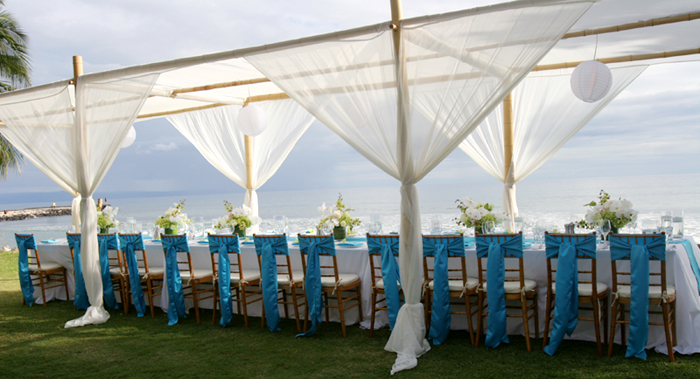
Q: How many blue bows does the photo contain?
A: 13